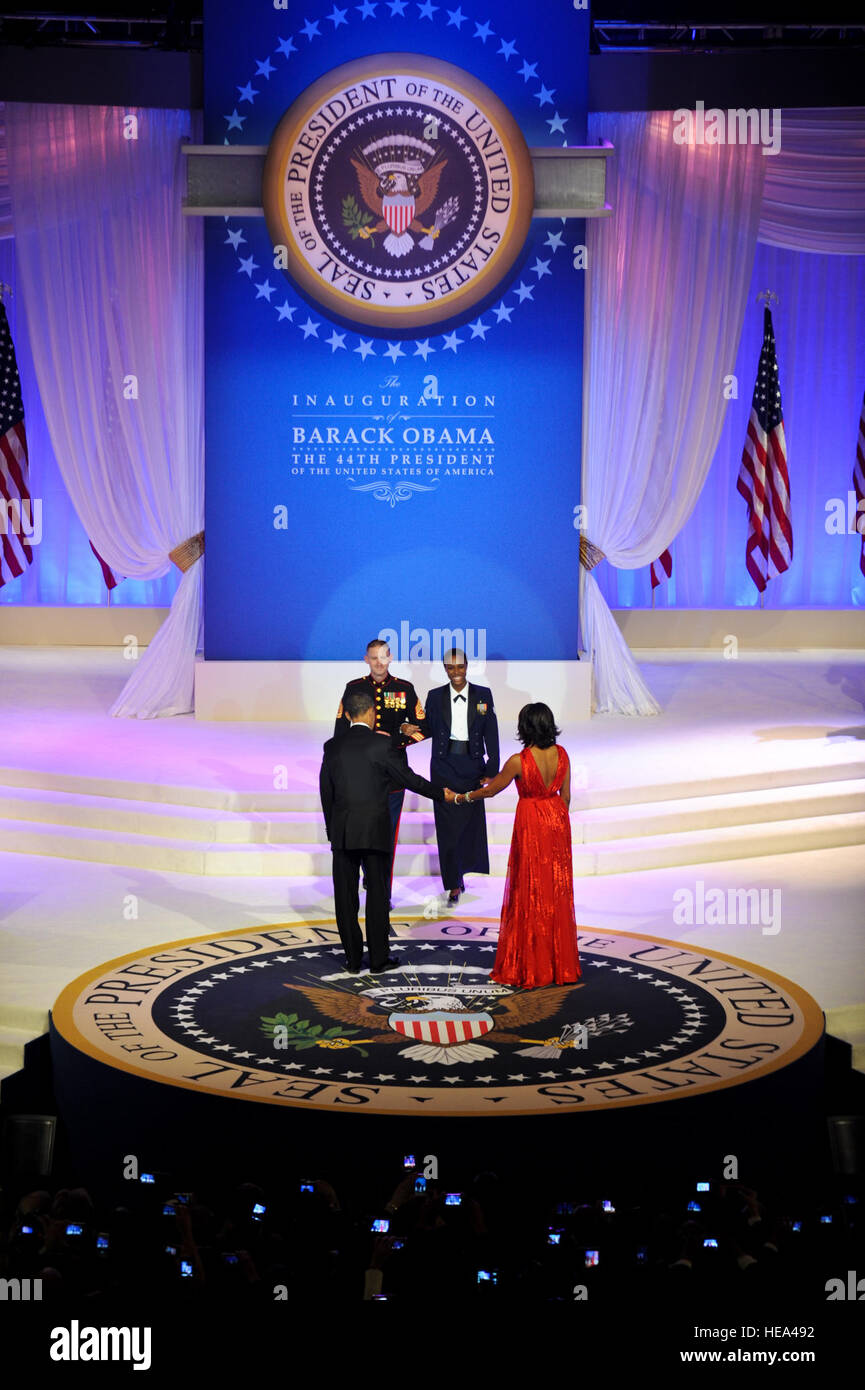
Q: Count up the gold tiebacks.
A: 2